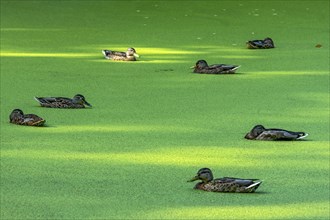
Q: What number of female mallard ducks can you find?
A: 7